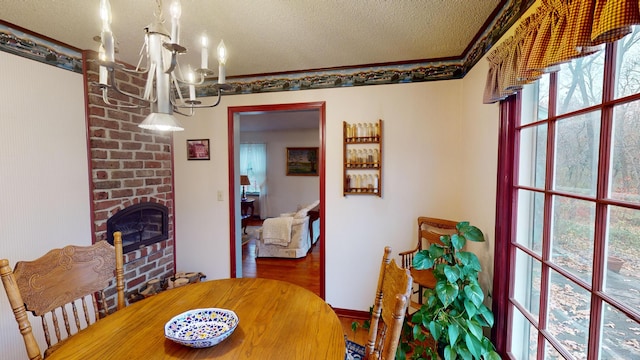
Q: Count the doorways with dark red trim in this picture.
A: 1